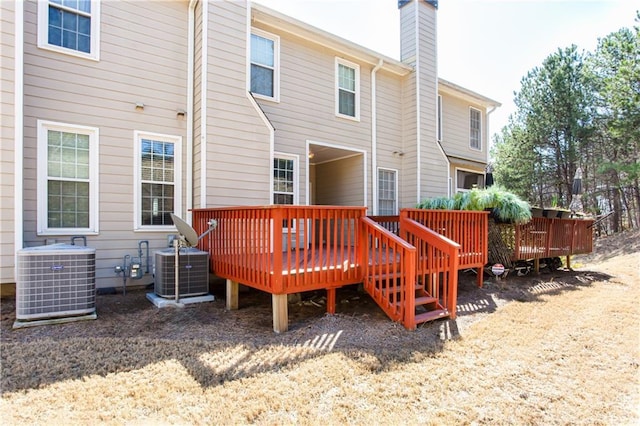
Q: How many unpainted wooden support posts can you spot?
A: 2